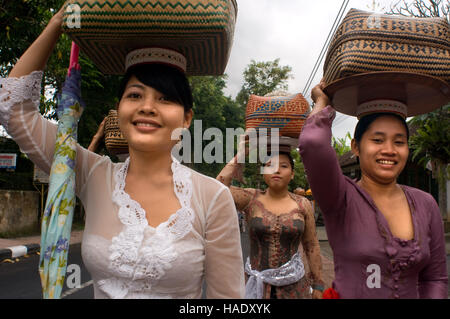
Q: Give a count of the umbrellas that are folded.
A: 1